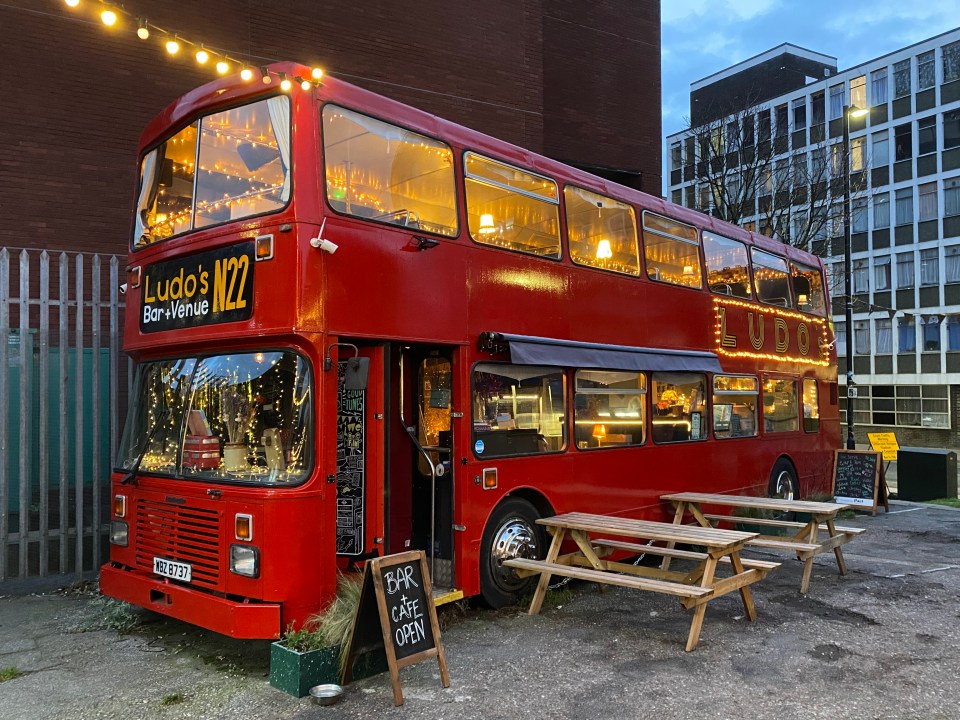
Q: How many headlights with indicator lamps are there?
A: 2